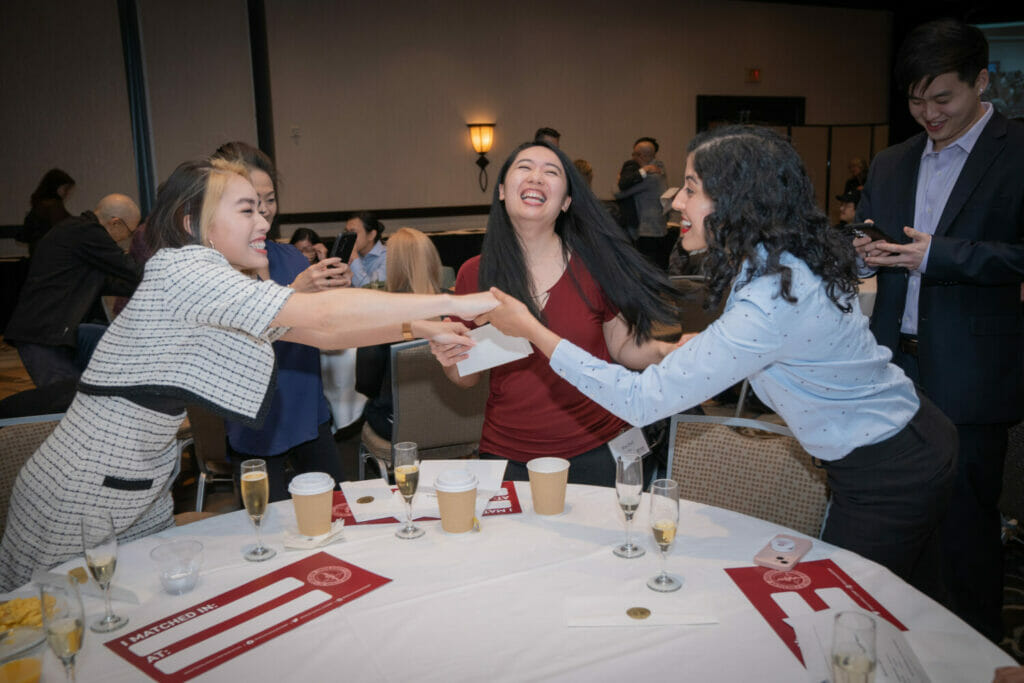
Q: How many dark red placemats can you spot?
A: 3